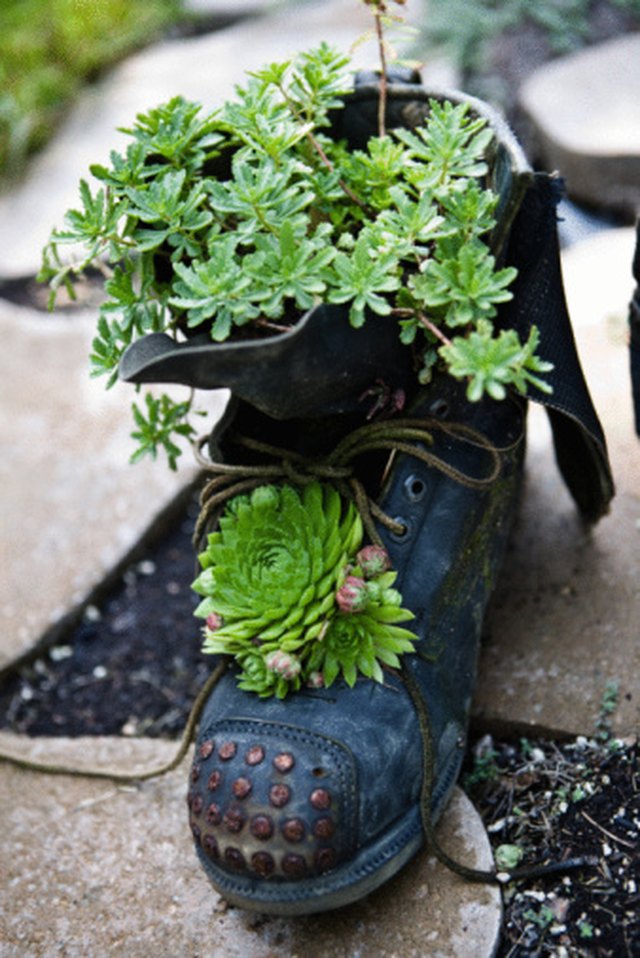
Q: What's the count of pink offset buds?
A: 5